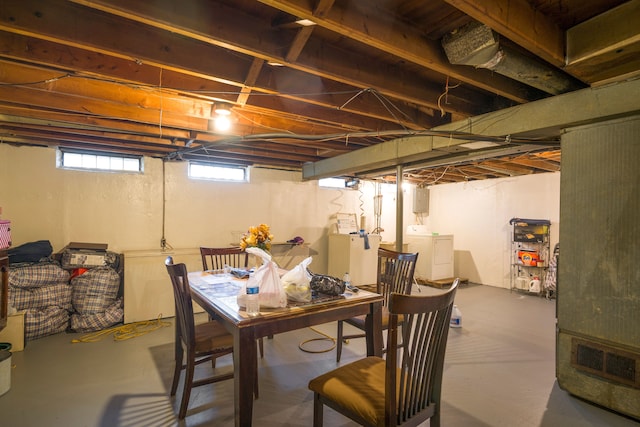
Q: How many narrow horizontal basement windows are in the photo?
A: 3